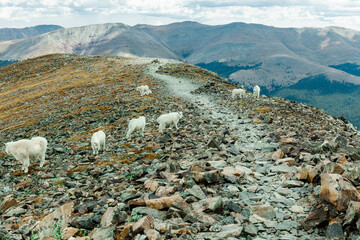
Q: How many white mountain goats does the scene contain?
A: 7